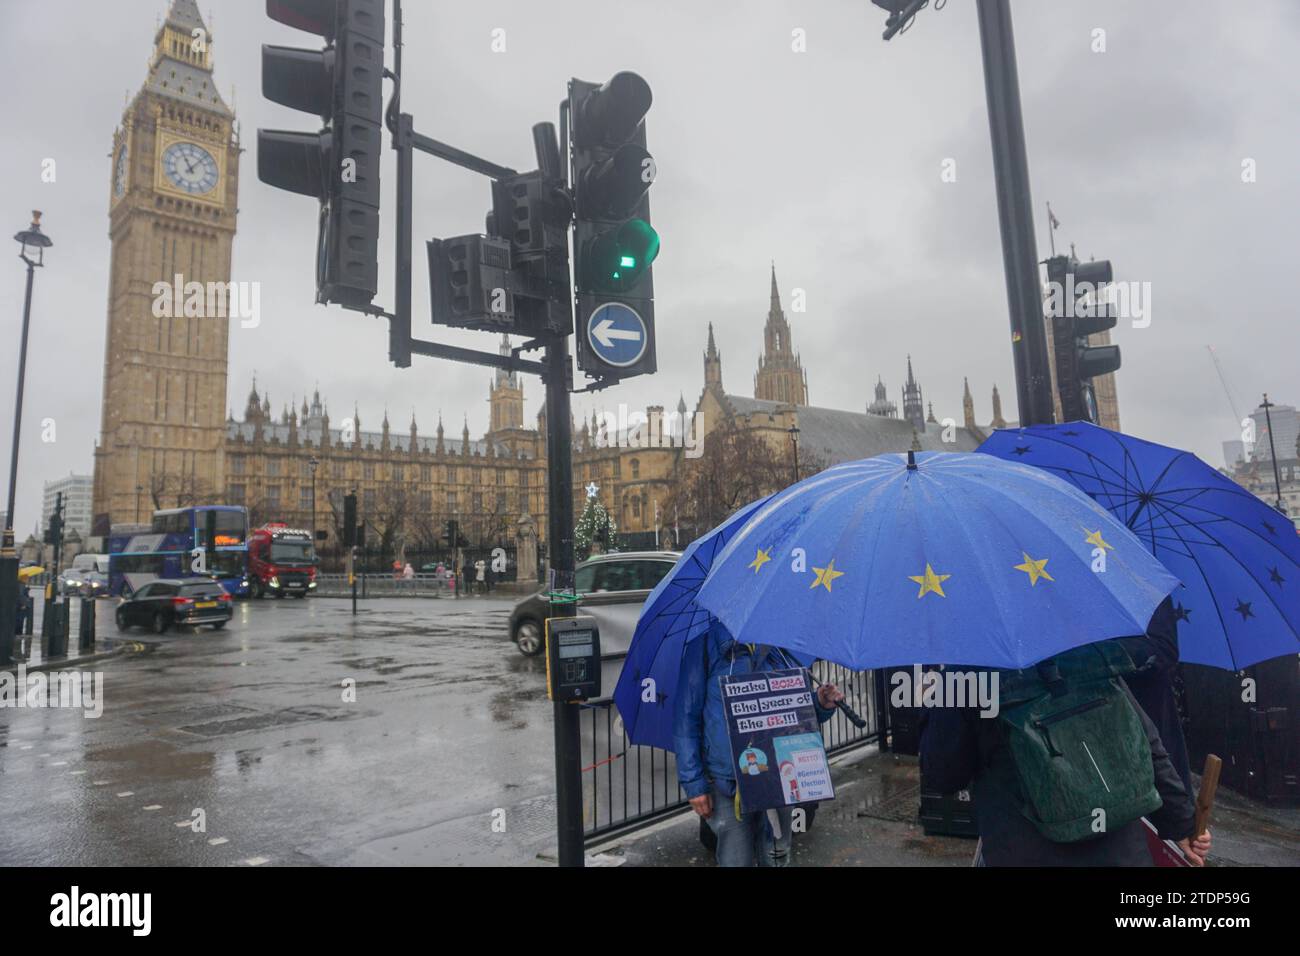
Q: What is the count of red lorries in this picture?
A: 1